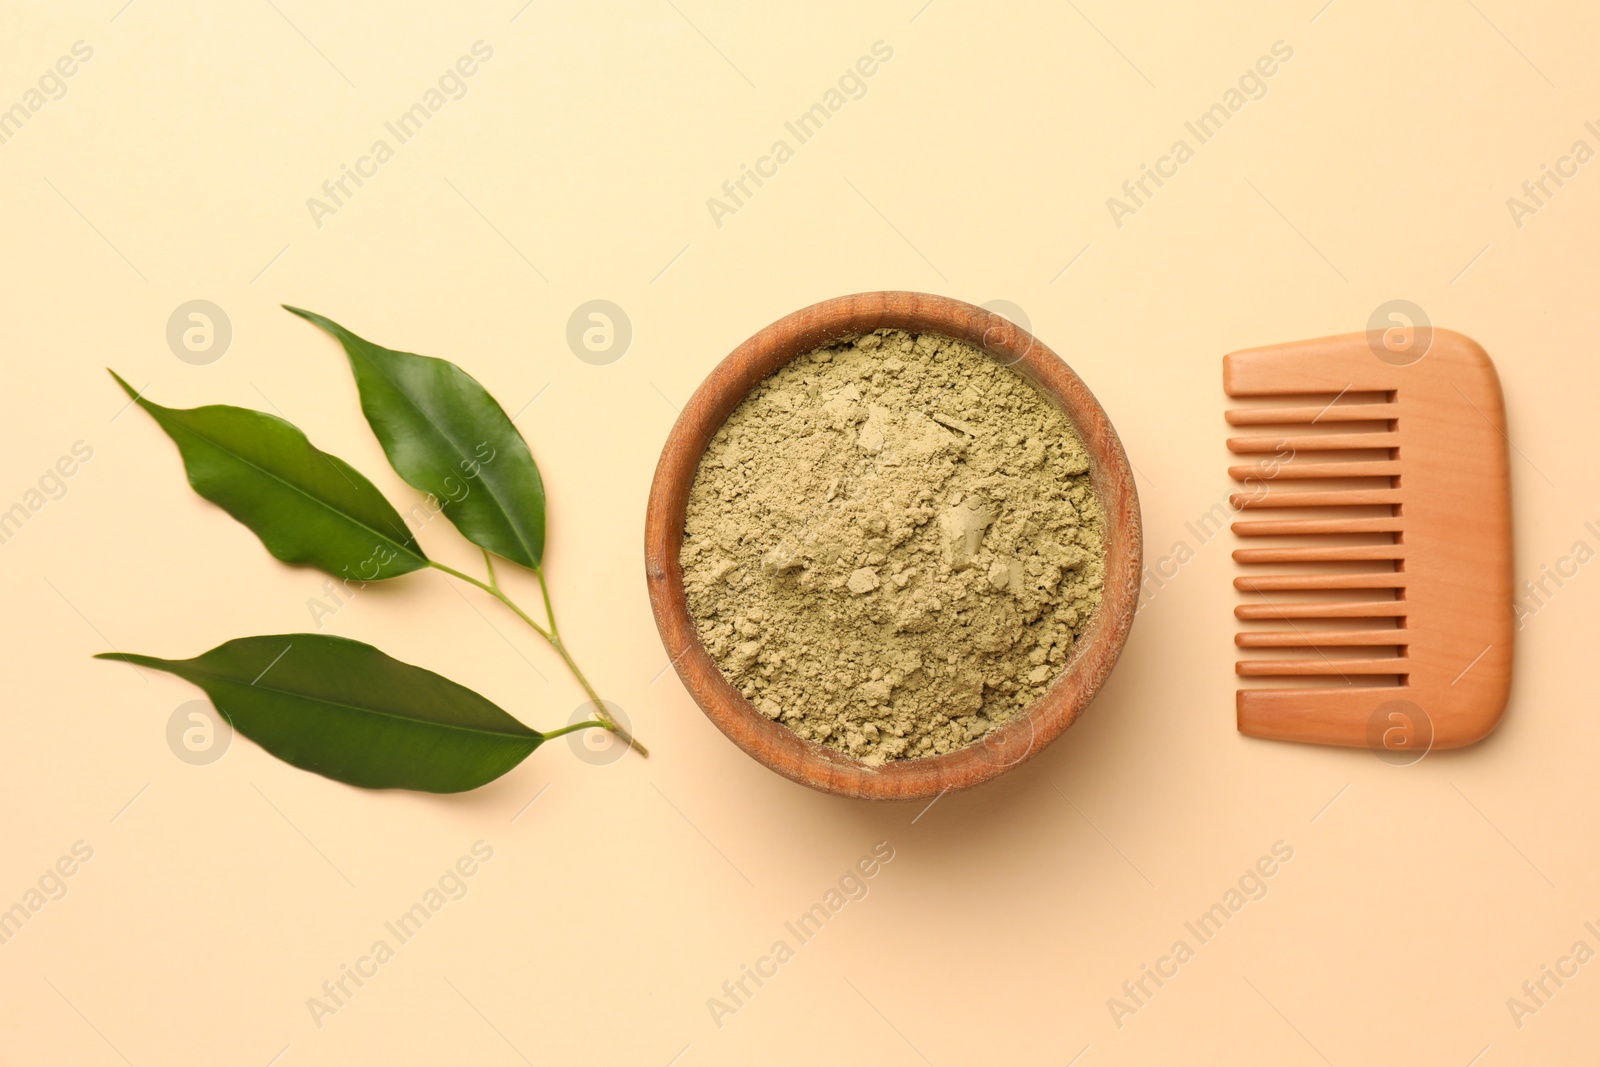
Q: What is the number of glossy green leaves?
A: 3